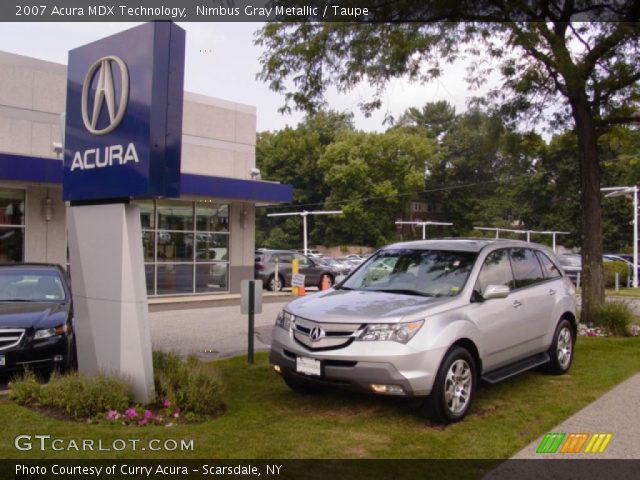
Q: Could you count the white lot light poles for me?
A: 6